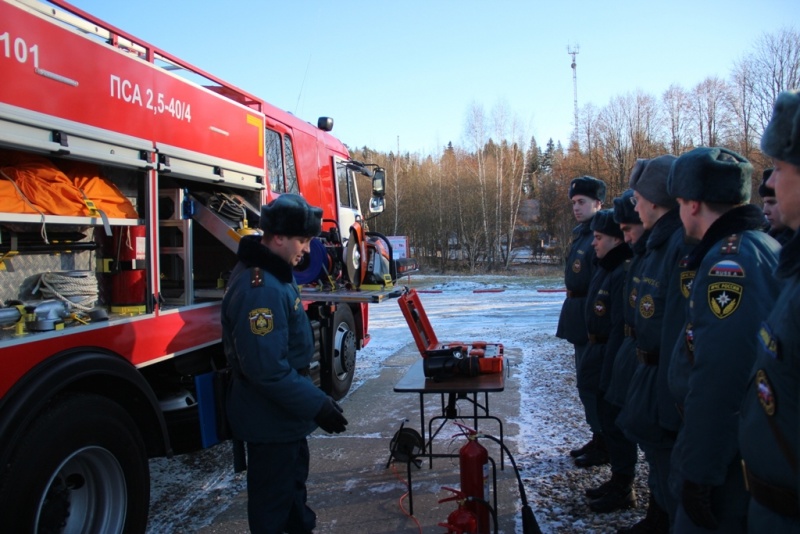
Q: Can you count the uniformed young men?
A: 8